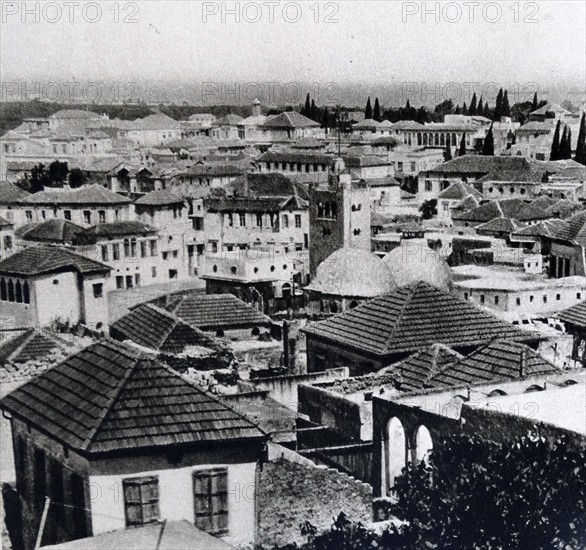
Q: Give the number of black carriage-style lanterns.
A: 0